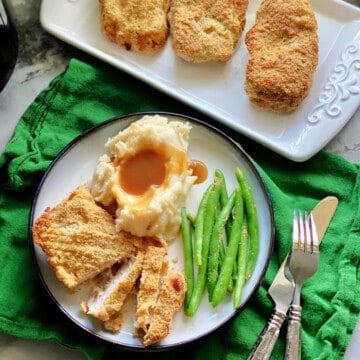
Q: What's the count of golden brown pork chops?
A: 4